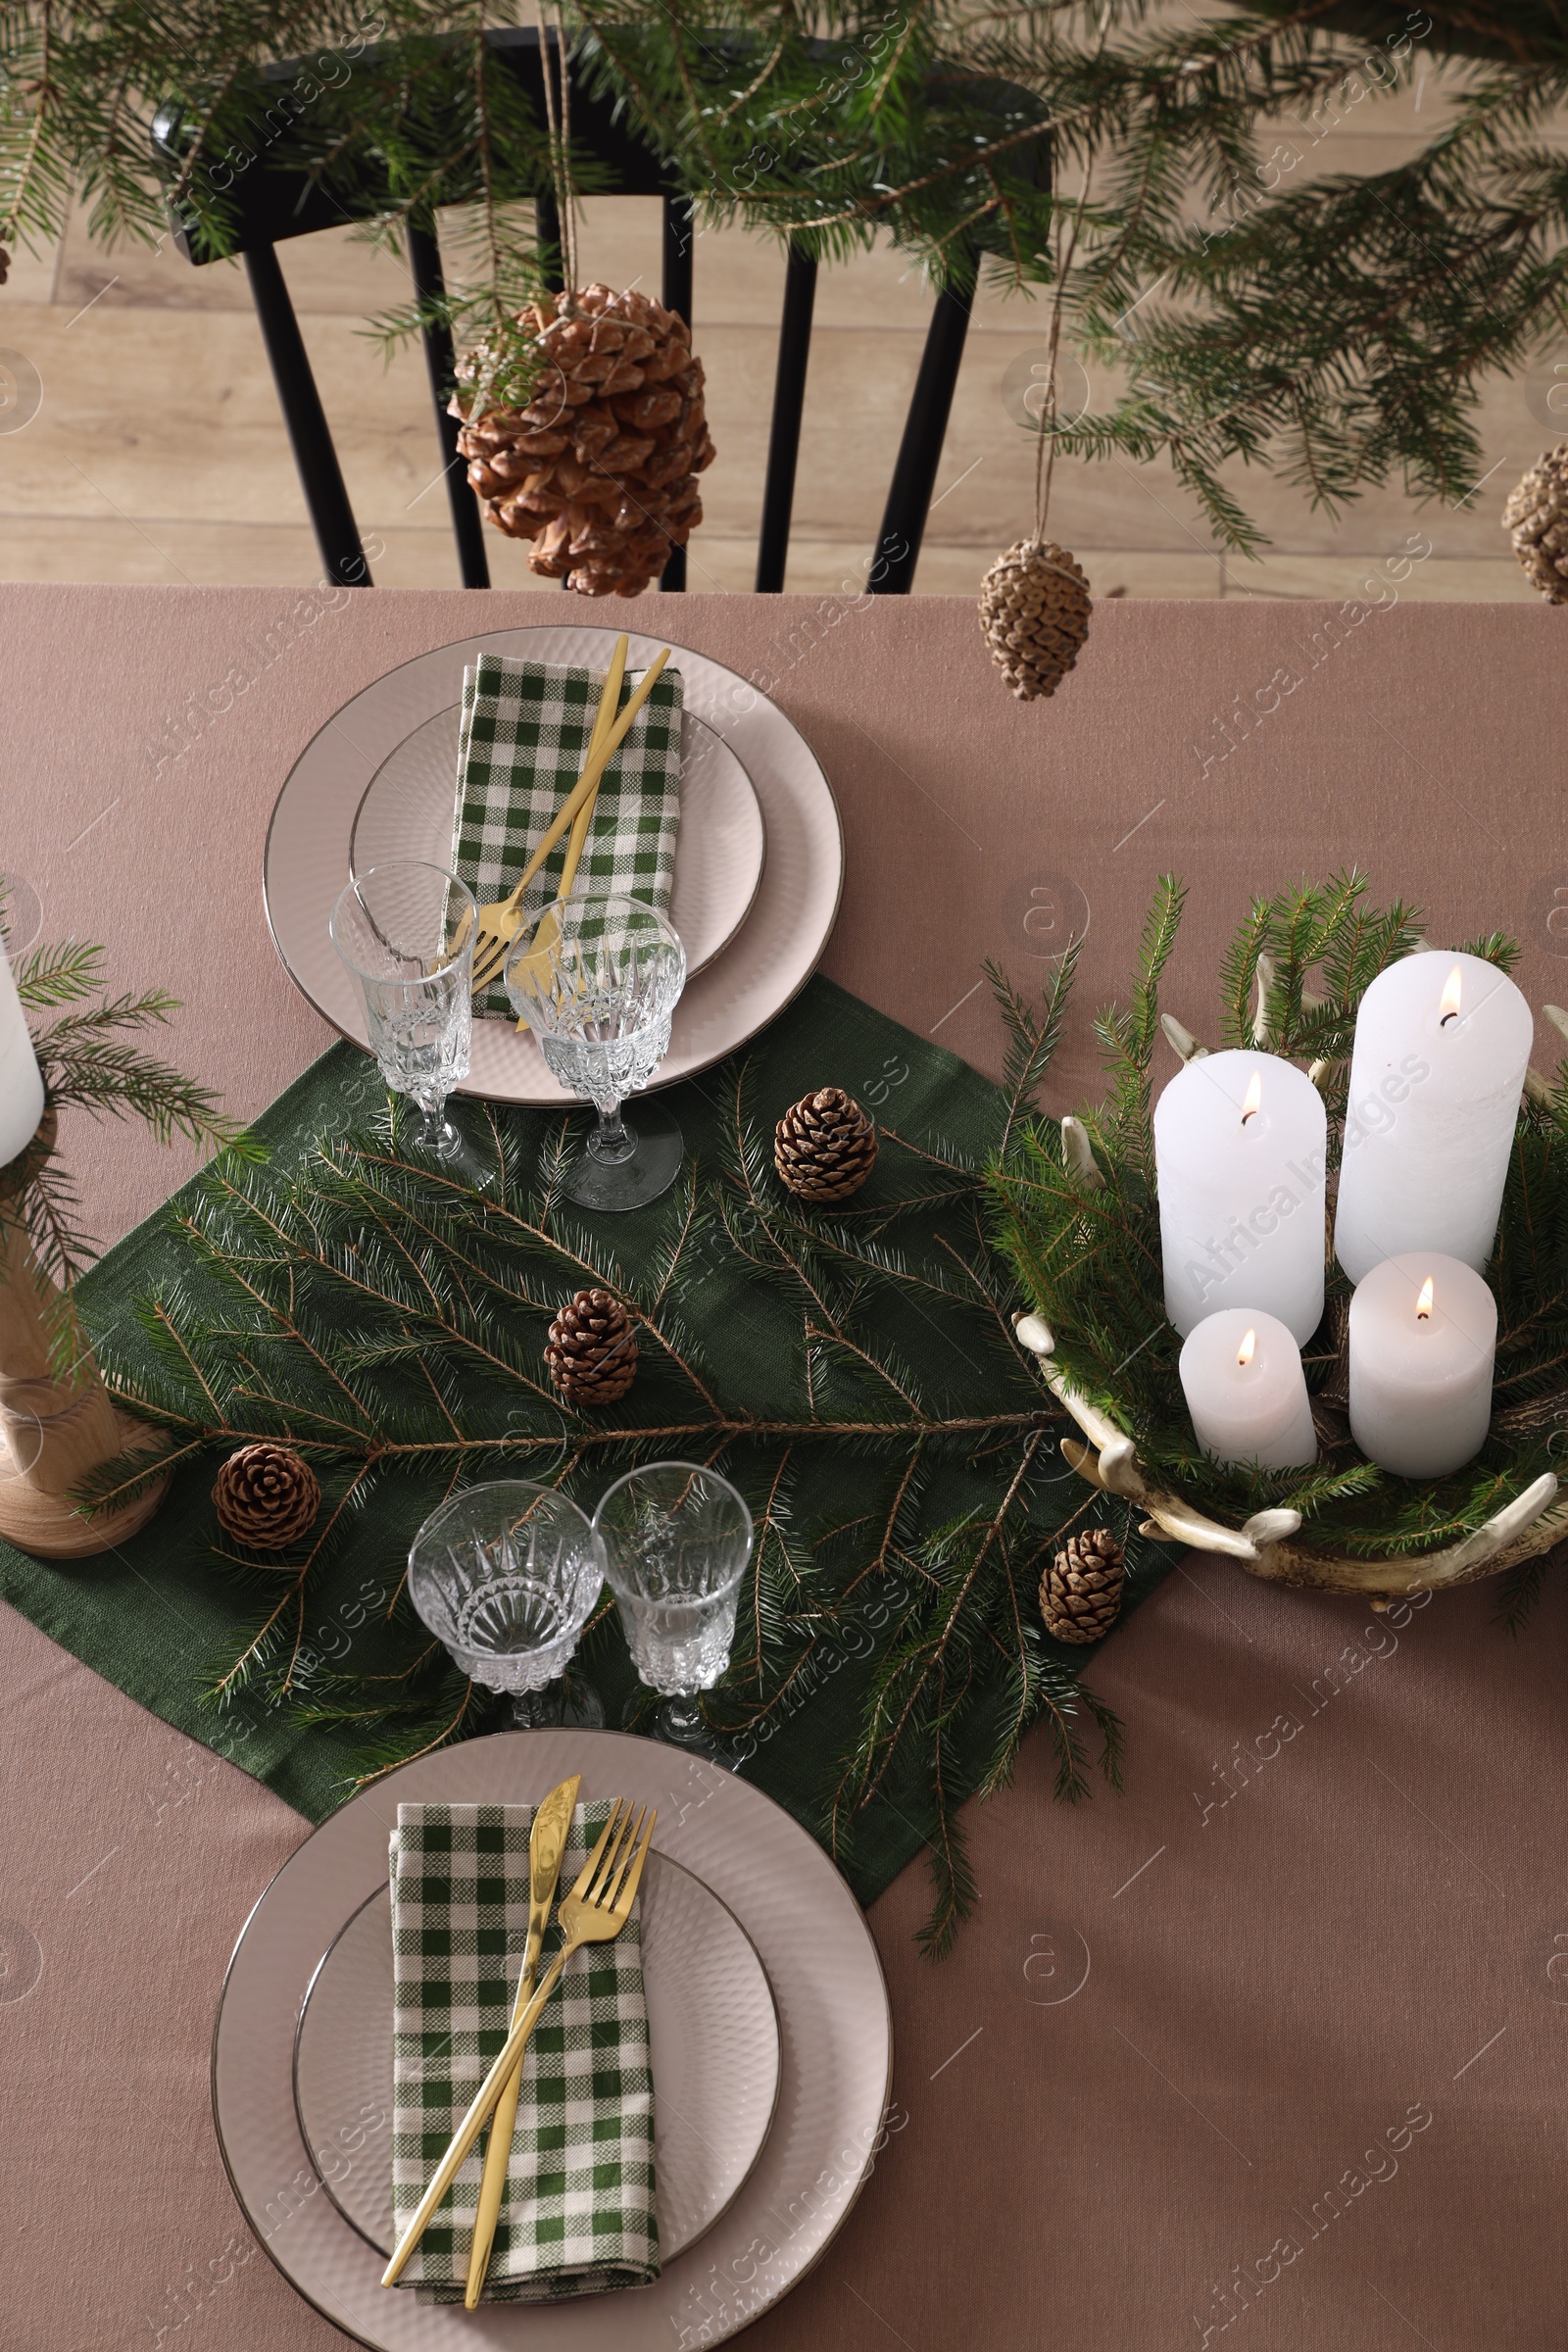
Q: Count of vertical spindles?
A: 6